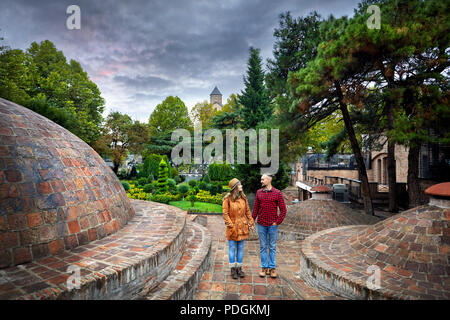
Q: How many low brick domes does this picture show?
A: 3